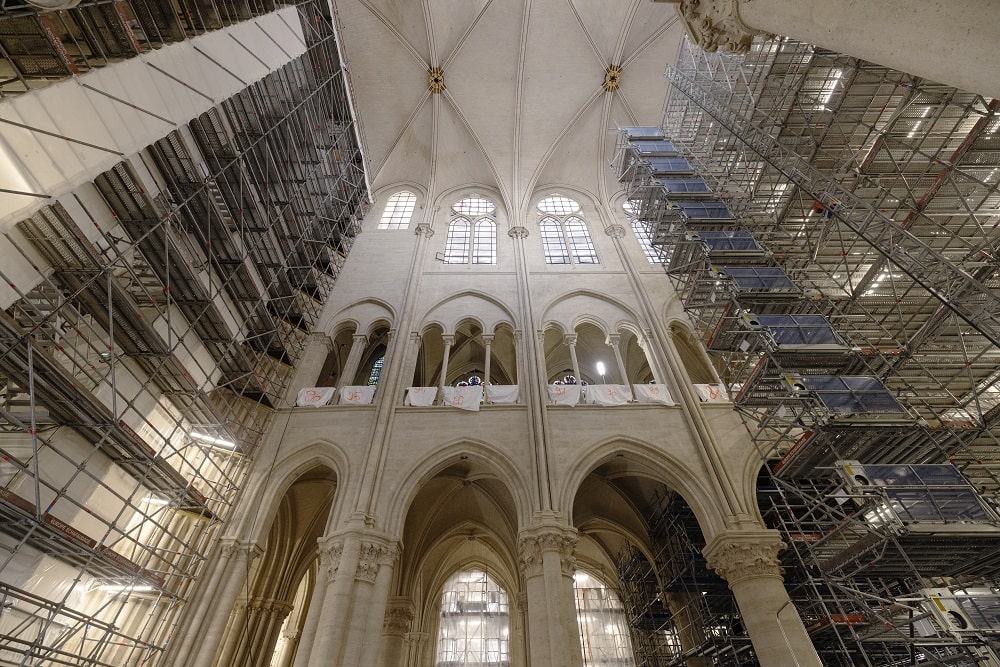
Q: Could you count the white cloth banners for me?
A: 9